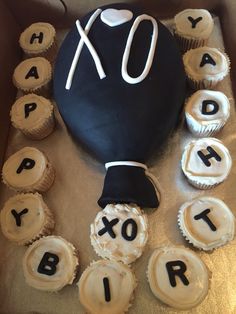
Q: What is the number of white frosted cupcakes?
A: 14